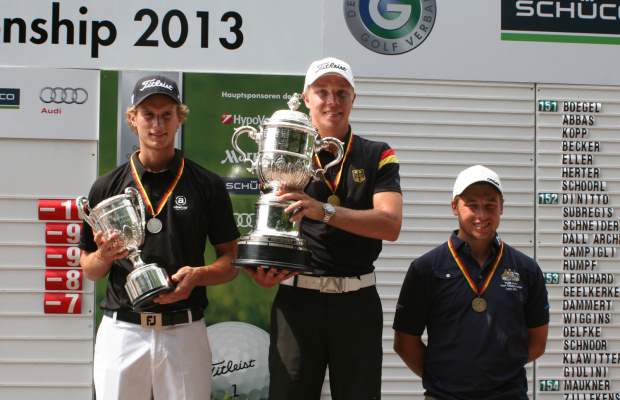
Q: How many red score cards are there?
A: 5